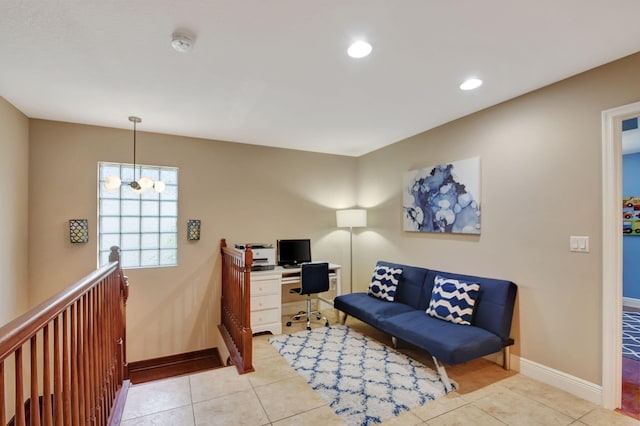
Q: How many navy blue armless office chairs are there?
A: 1